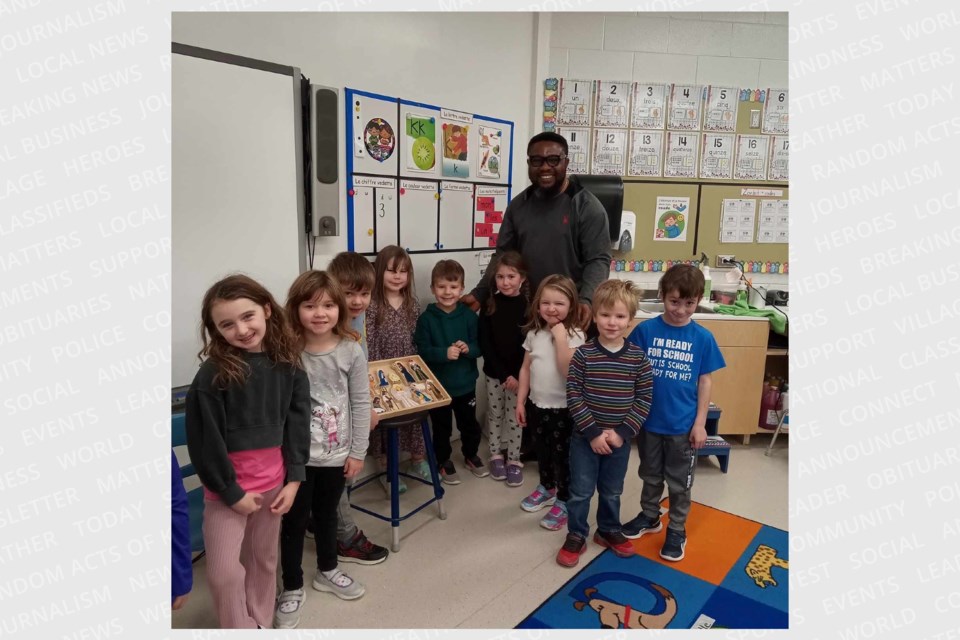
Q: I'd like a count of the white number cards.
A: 13